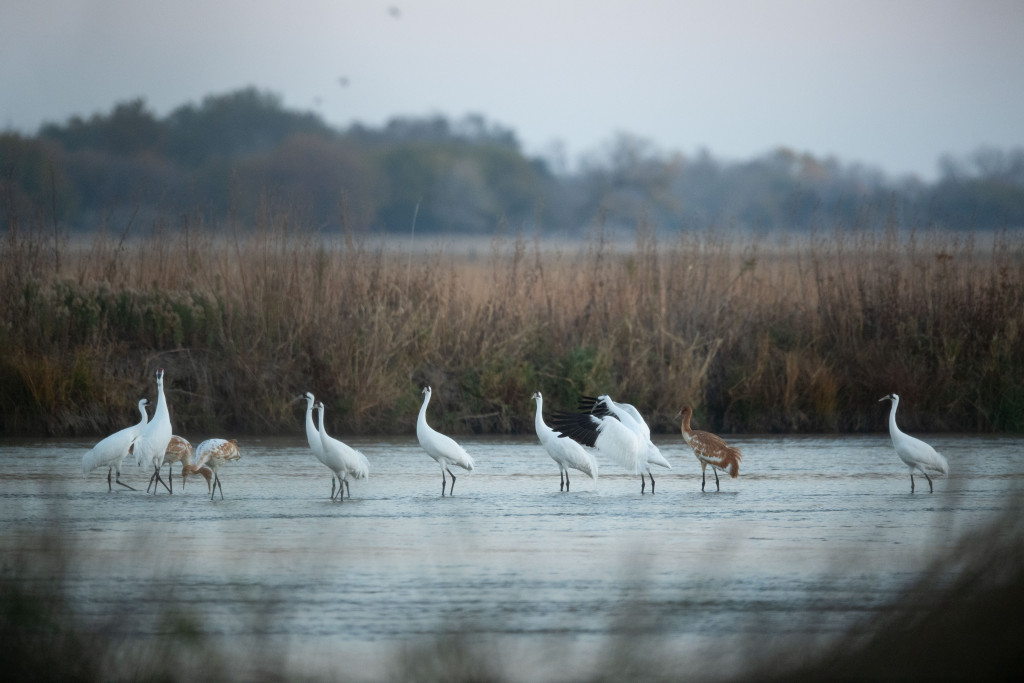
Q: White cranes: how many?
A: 8